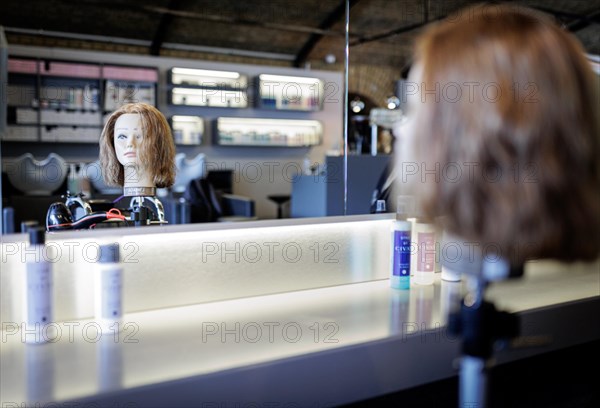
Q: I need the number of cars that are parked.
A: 0